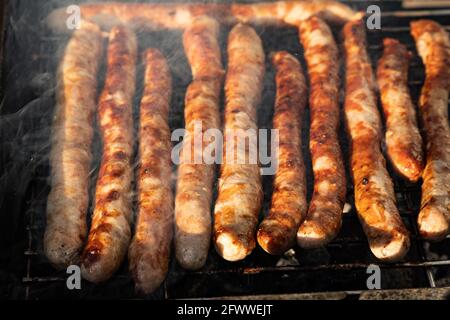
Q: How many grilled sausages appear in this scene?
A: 11